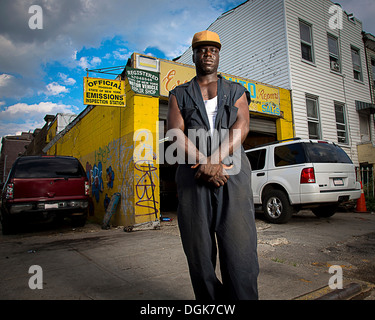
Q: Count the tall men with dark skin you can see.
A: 1